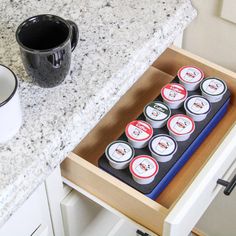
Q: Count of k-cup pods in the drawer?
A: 10